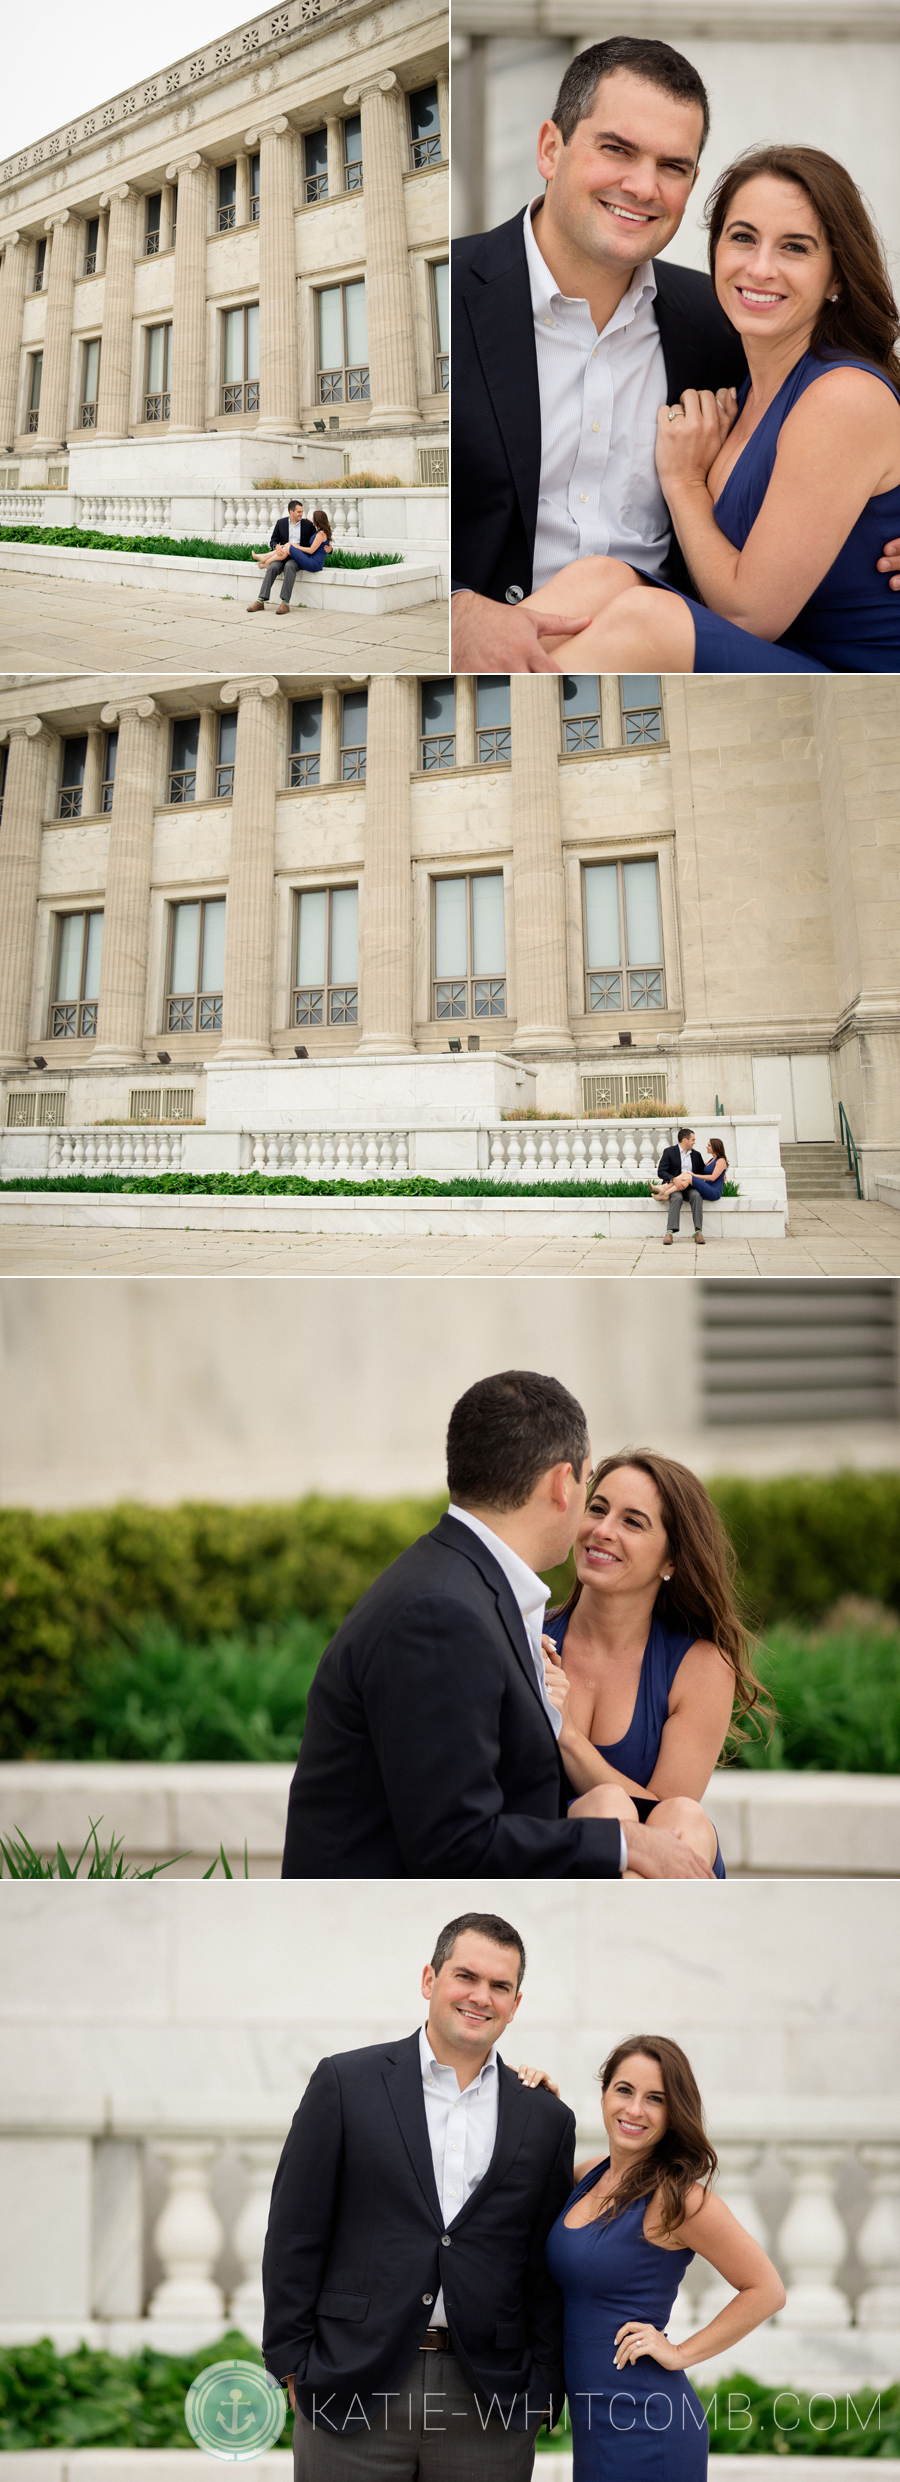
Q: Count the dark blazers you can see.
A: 5